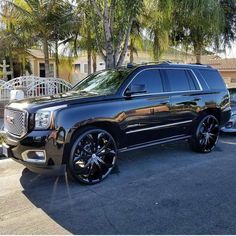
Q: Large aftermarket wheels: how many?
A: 2